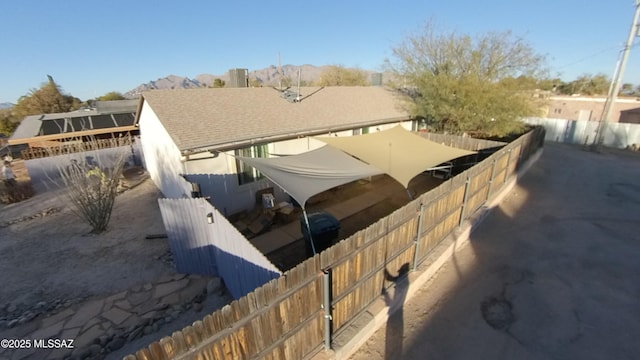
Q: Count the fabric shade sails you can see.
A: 2